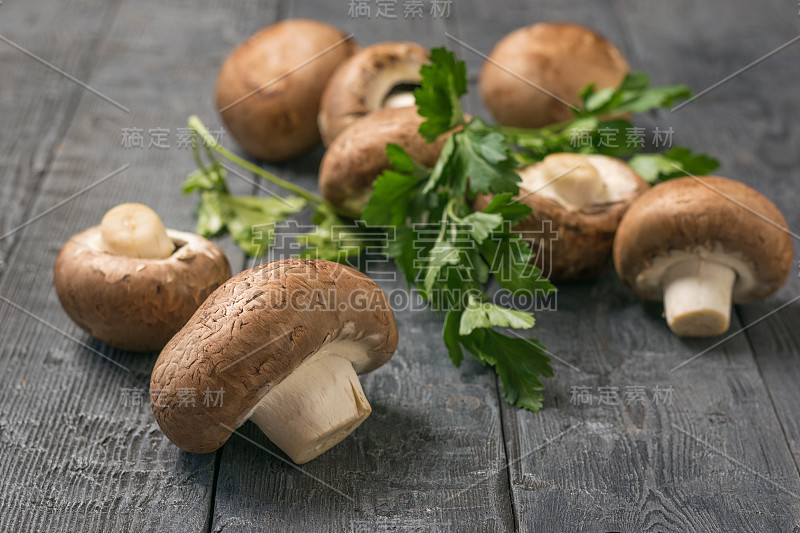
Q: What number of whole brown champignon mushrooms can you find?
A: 8